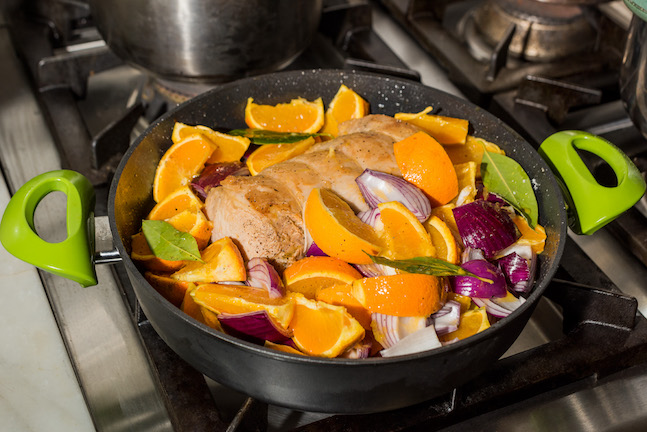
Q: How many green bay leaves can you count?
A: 4